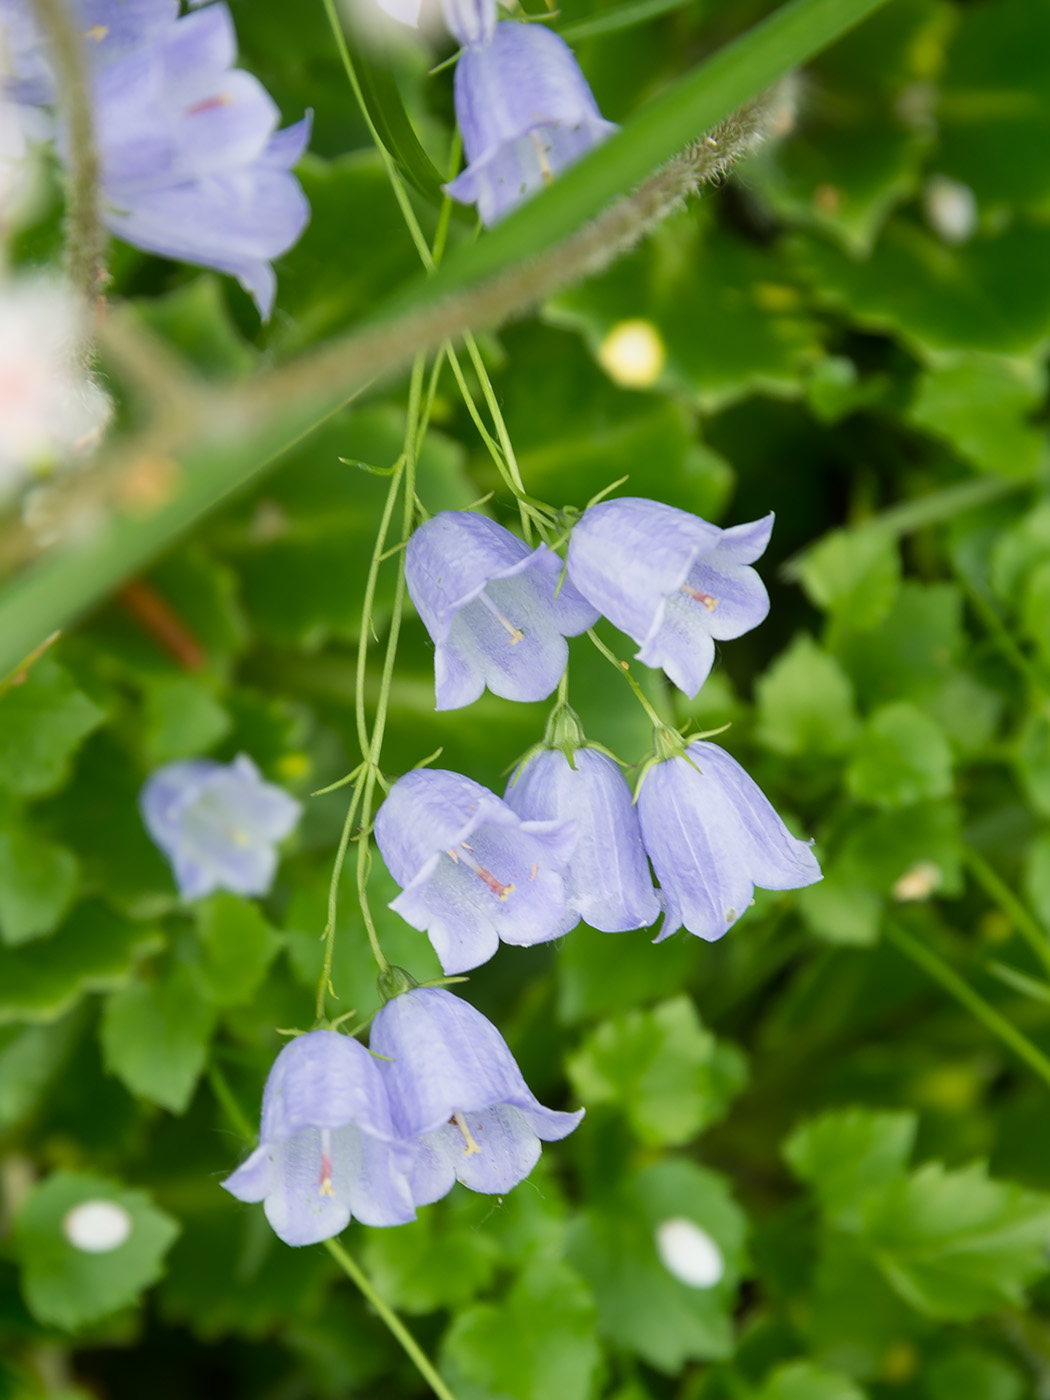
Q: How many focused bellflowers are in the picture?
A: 7